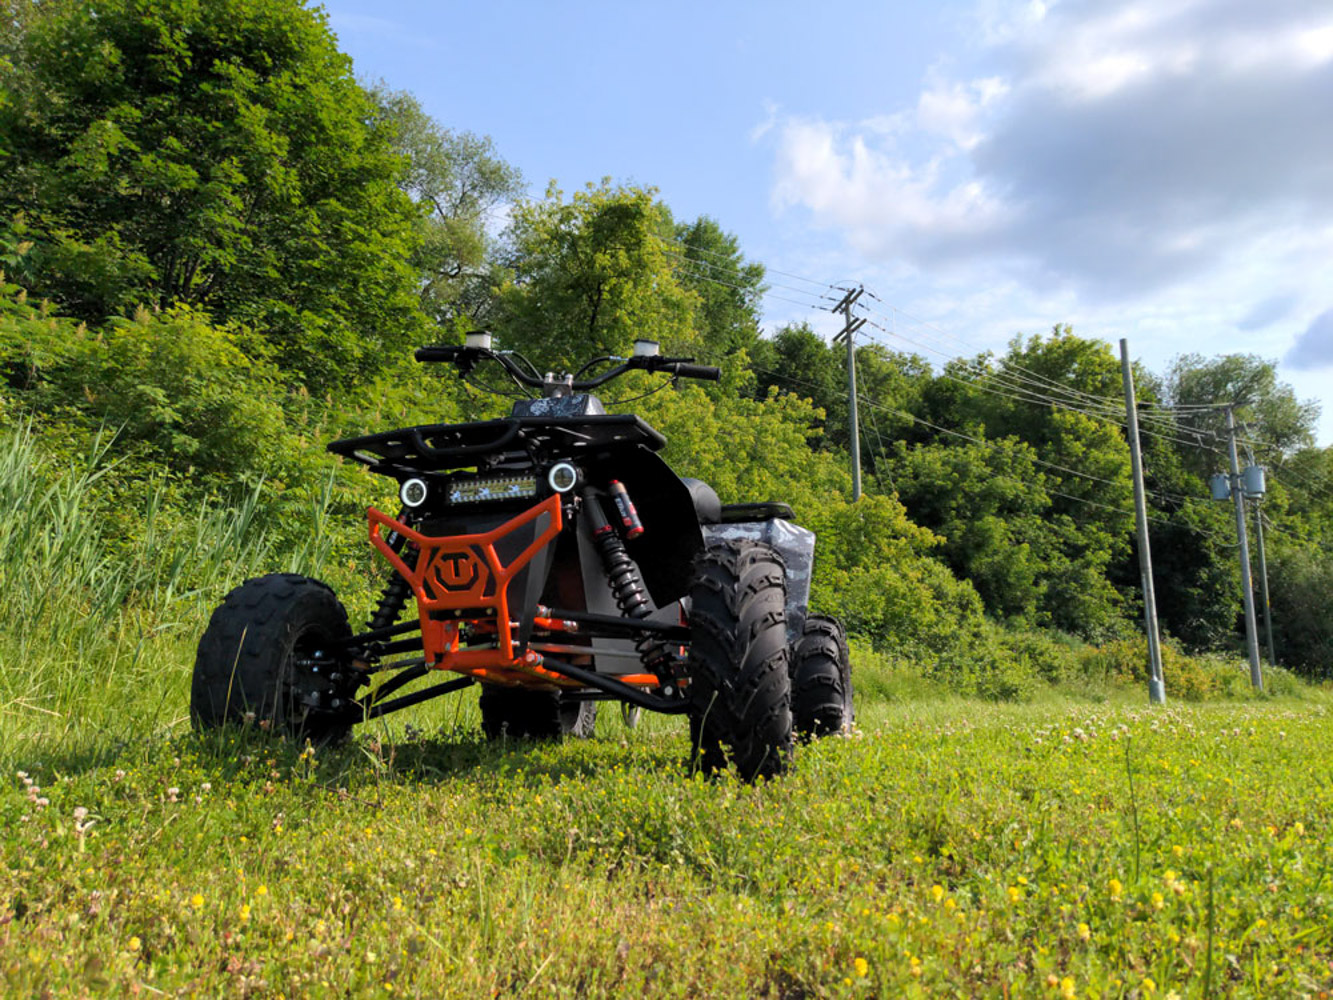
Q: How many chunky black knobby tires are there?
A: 4